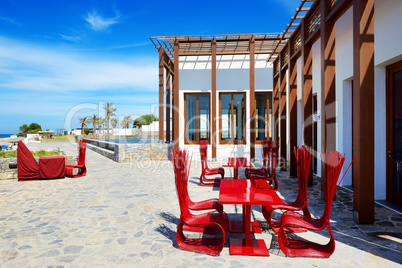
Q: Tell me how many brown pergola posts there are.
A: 12